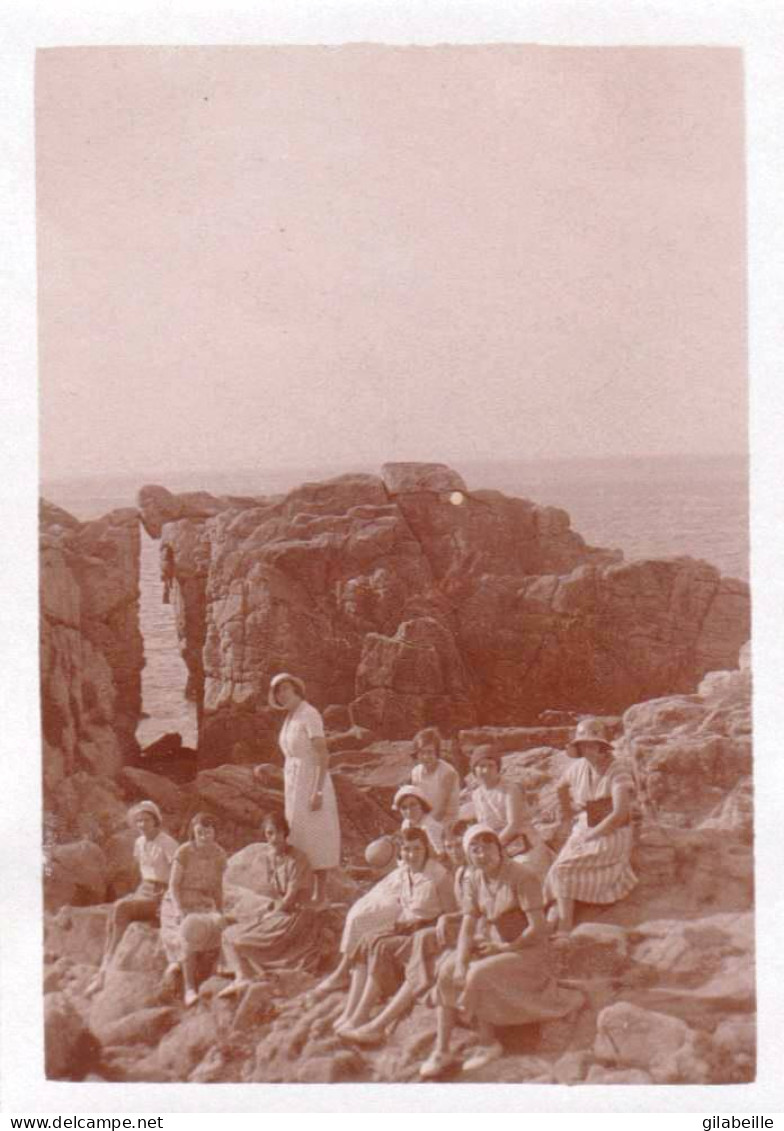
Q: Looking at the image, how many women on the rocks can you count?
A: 11